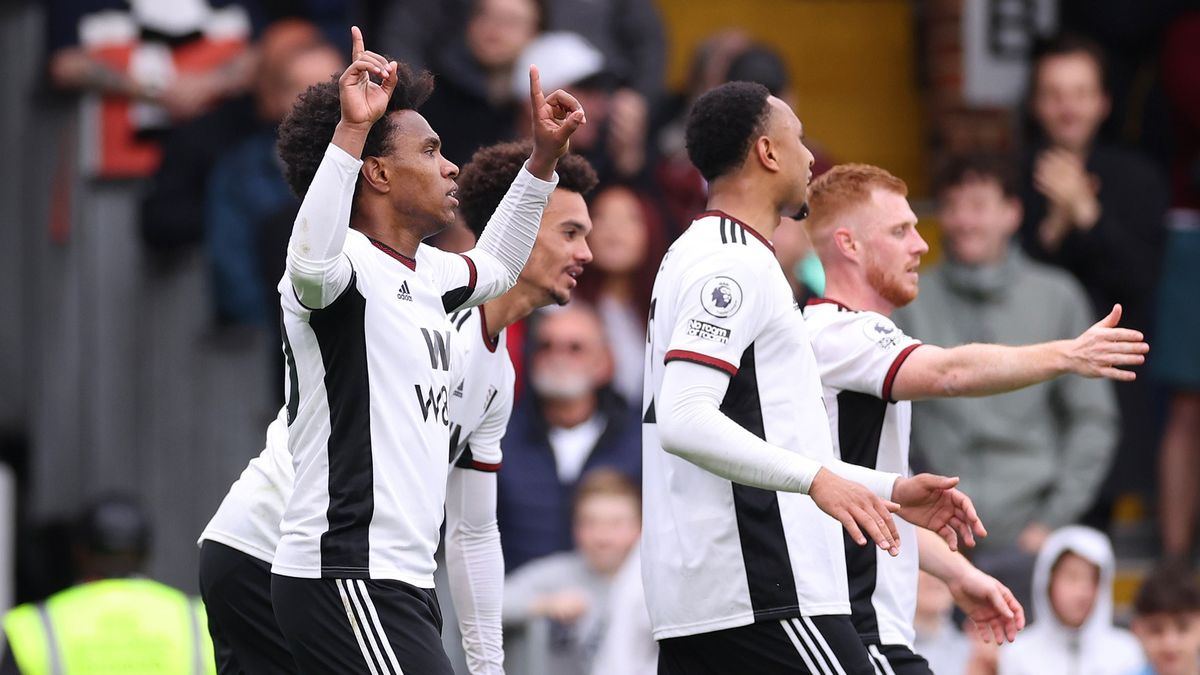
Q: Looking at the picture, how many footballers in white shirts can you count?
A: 4